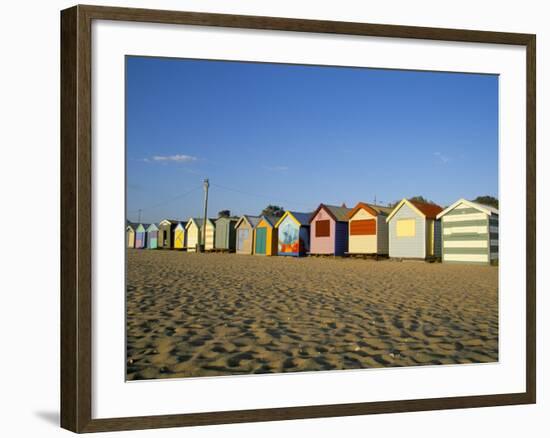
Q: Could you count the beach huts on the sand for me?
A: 15